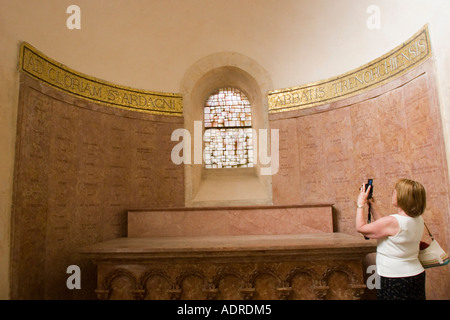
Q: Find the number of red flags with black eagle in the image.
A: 0